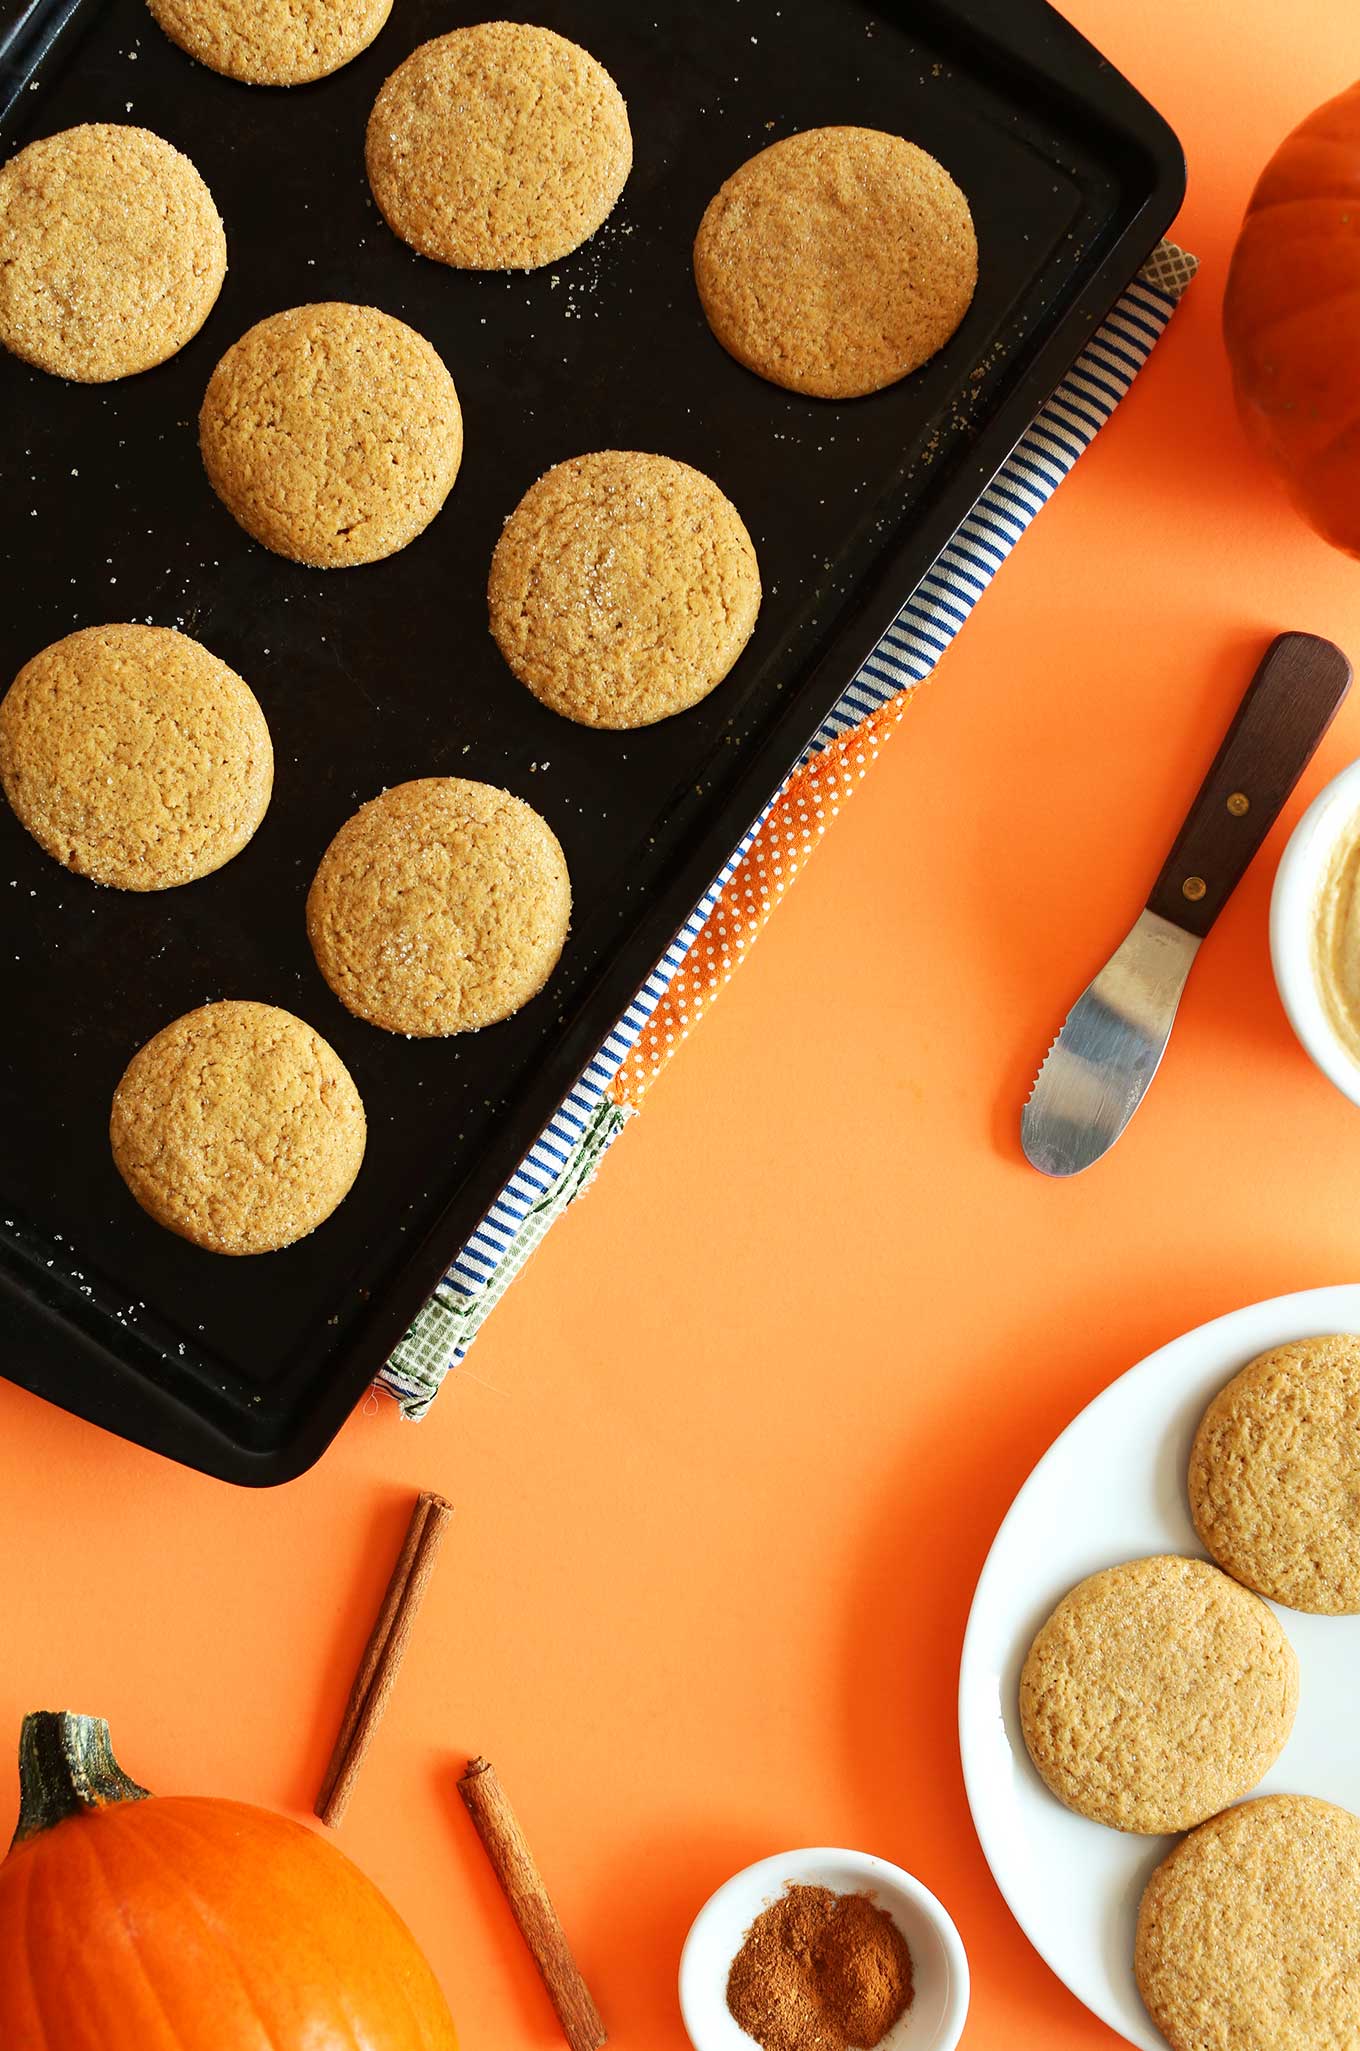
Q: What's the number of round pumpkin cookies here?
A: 12